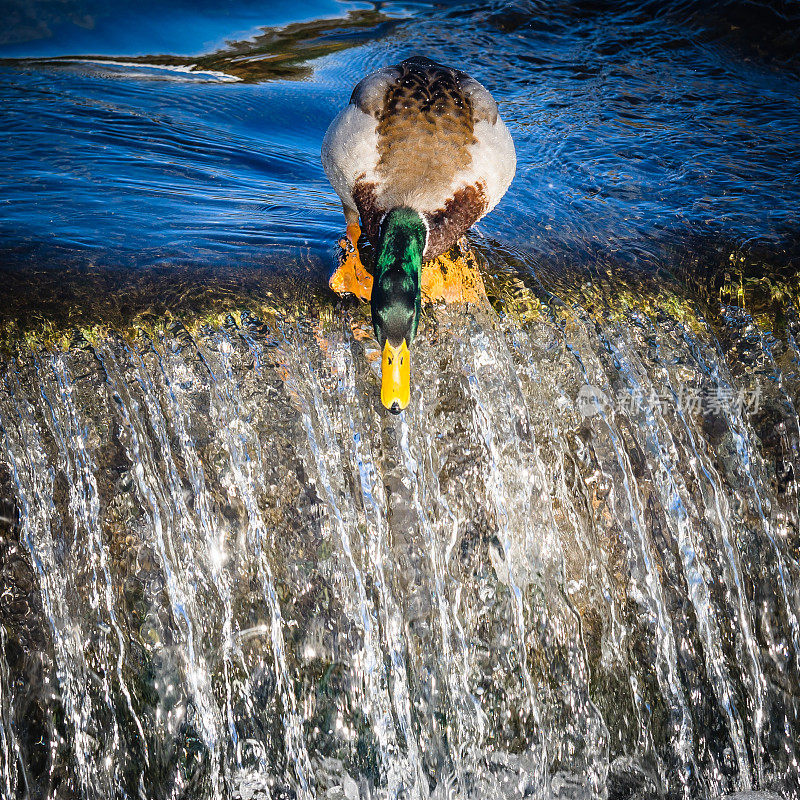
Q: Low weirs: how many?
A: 1